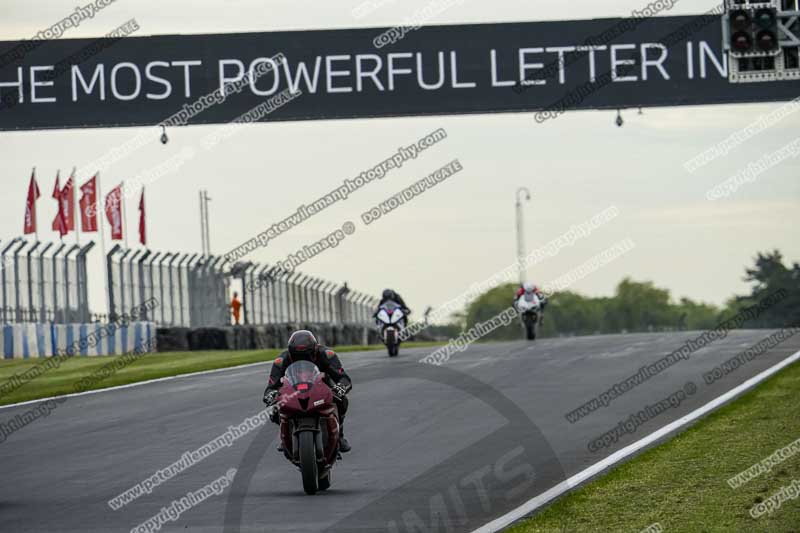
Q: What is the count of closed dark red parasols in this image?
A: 0